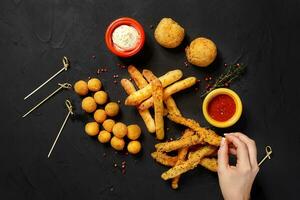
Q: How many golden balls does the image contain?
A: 15